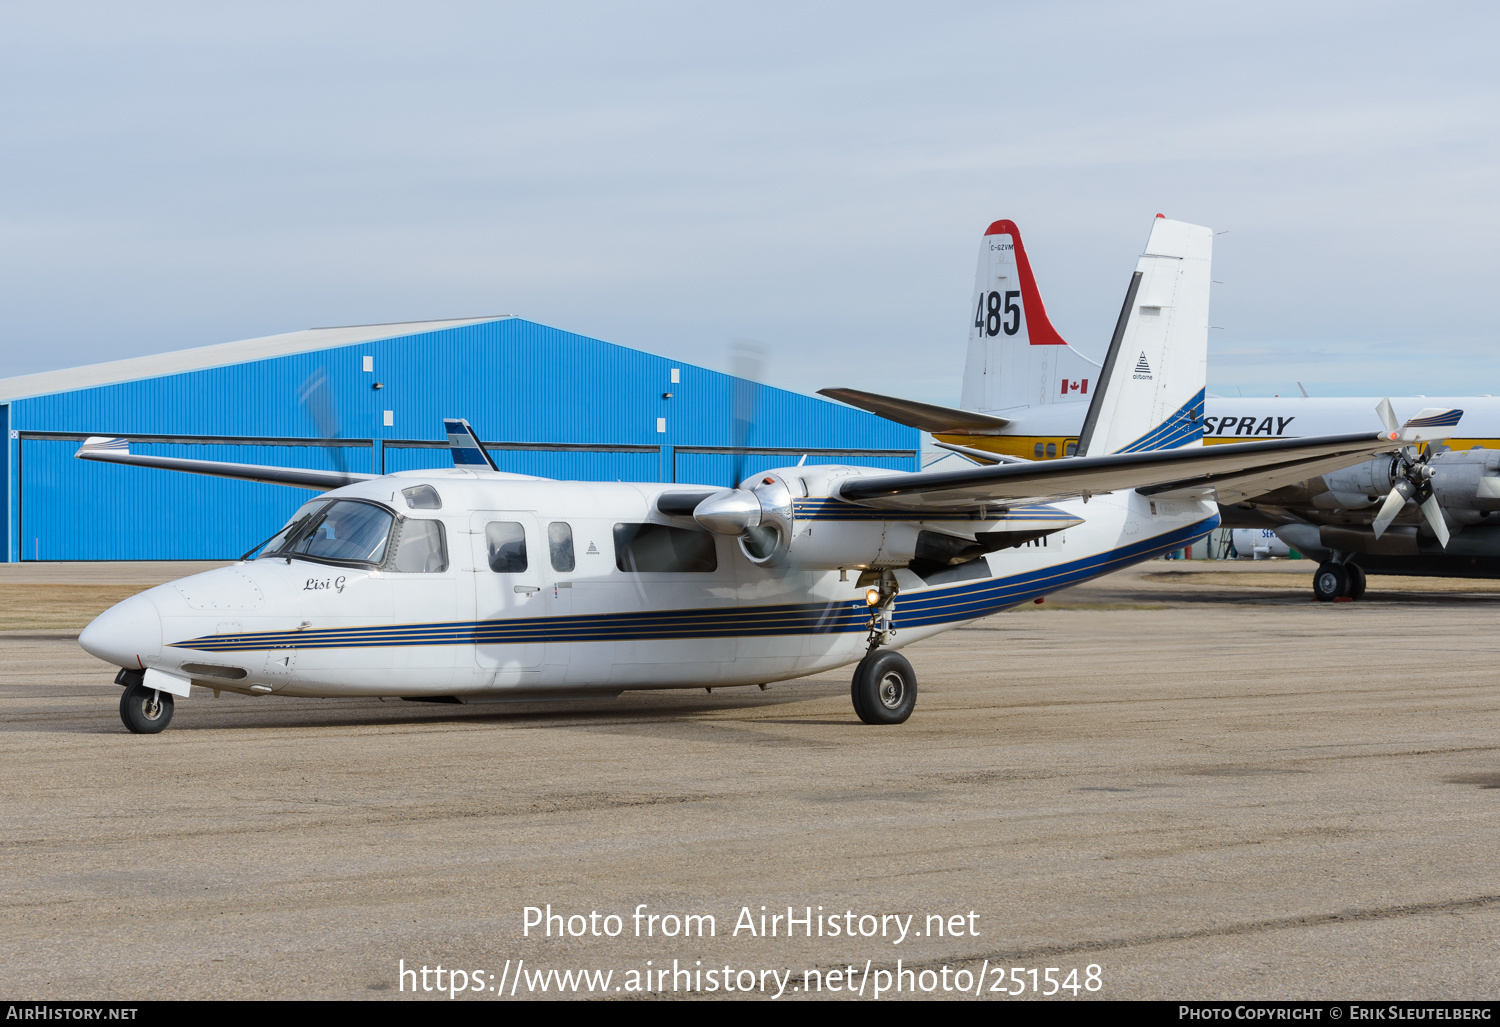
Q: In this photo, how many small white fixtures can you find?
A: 4